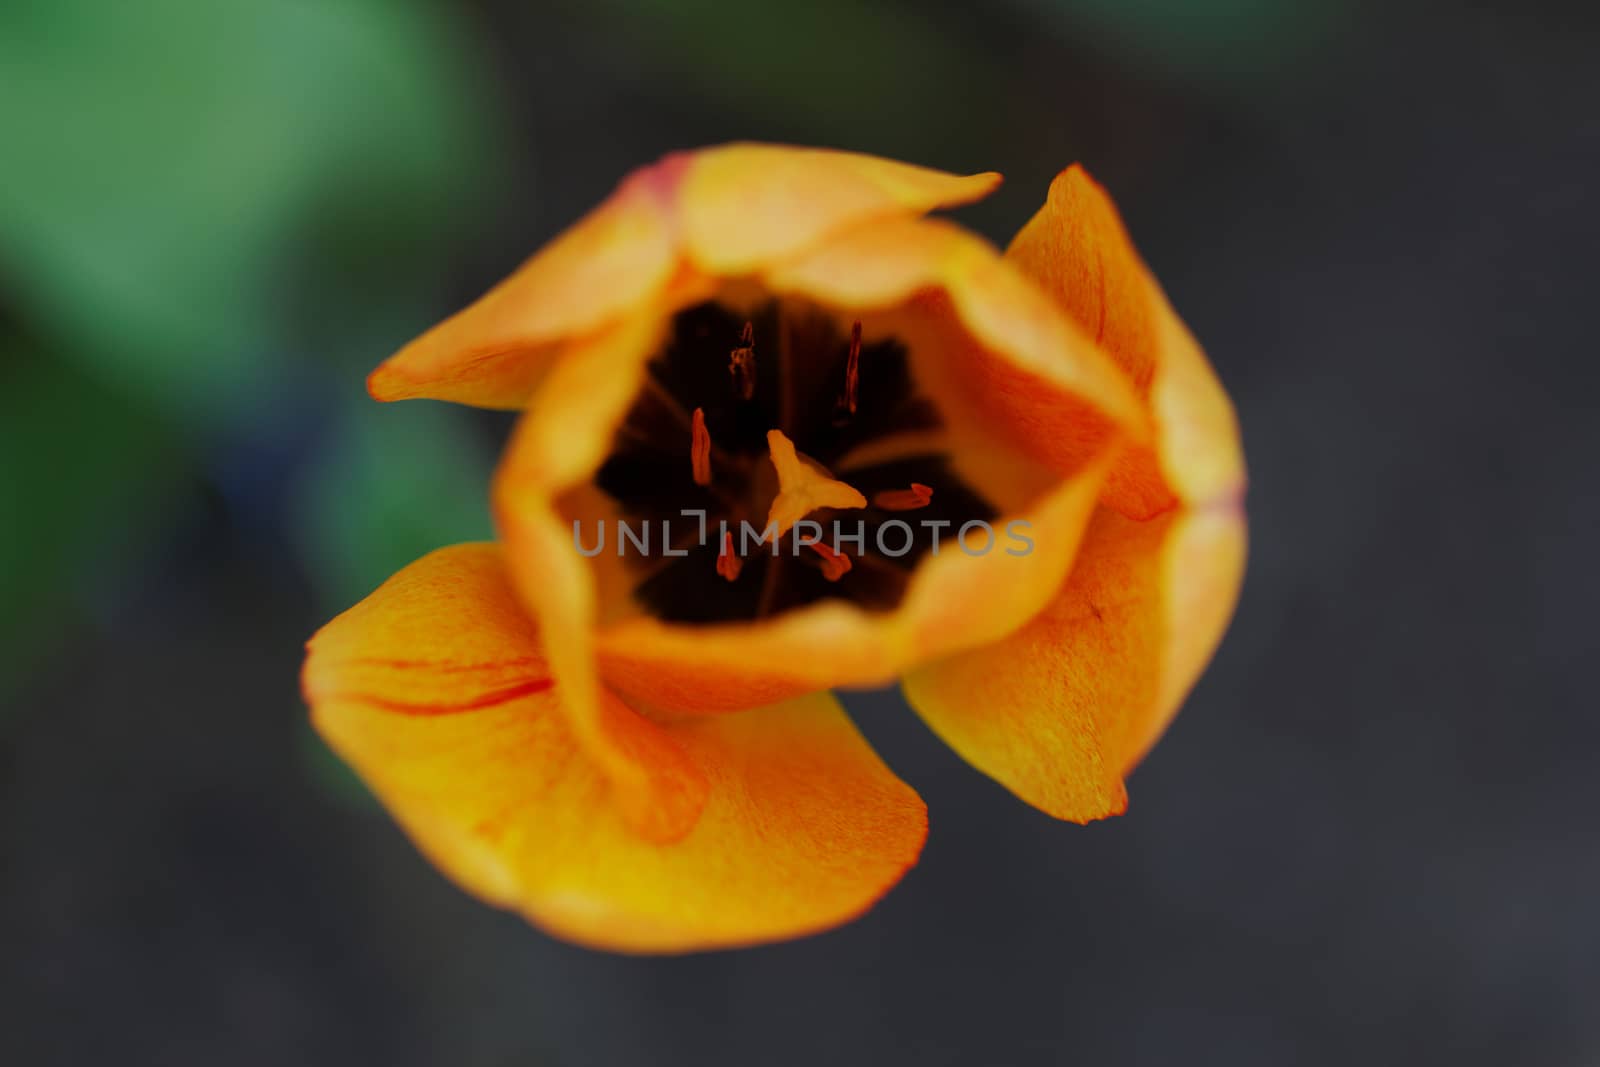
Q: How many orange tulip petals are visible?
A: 6